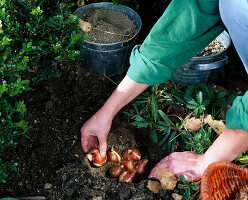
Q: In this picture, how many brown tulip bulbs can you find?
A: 7